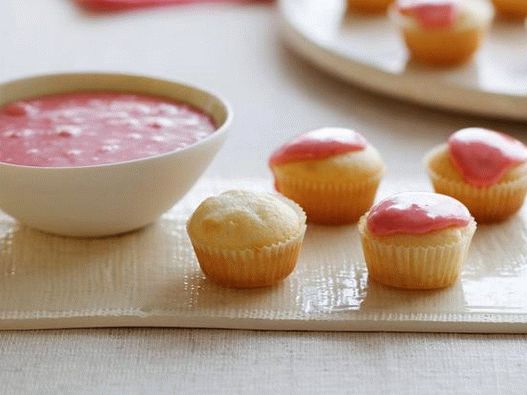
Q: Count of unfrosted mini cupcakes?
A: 1